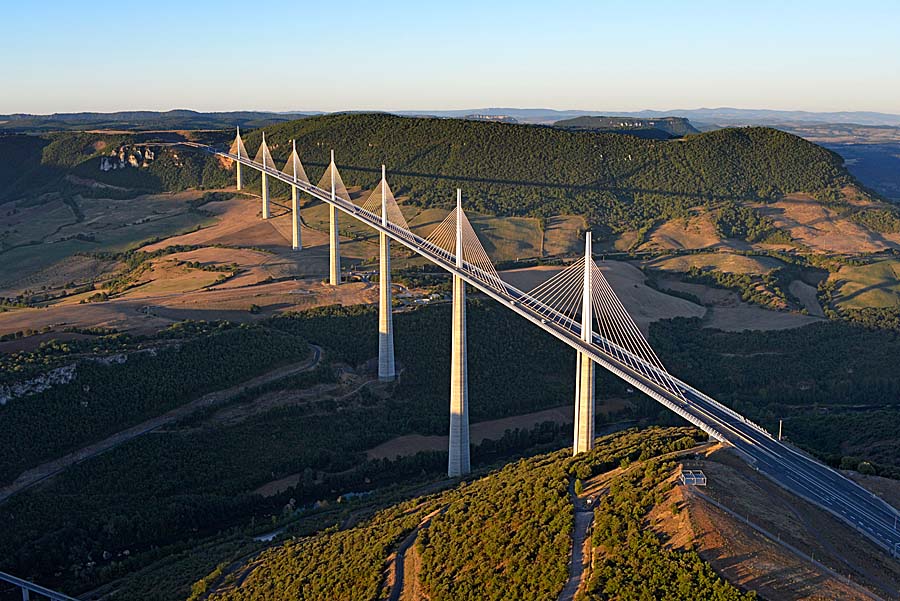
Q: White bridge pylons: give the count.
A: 7